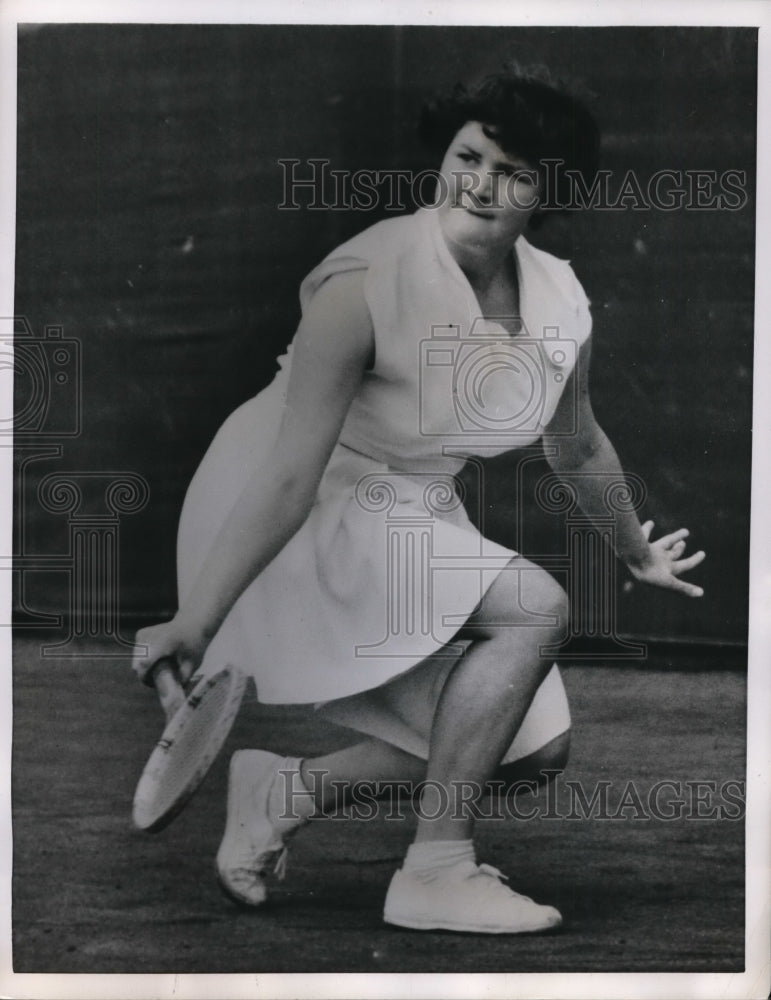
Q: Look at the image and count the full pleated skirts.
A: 1